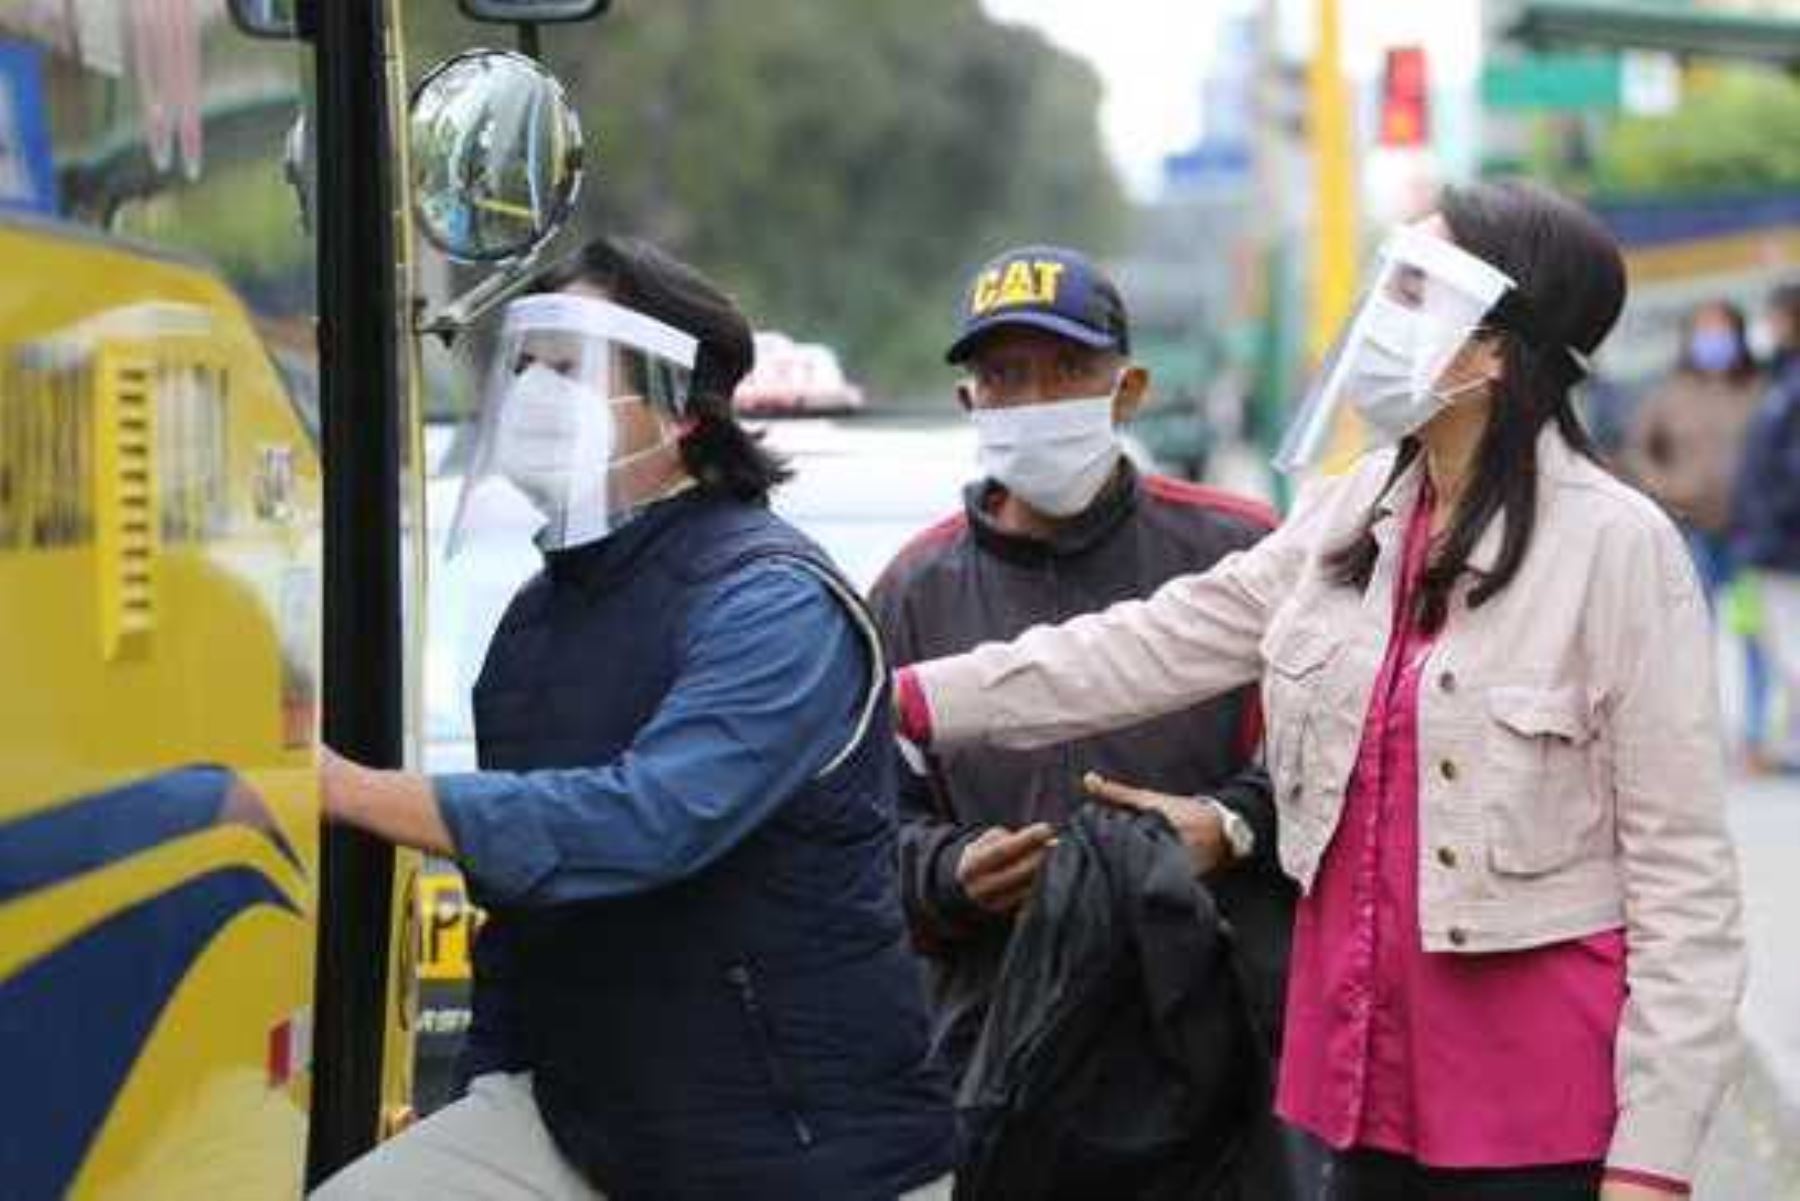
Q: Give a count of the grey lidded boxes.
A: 0